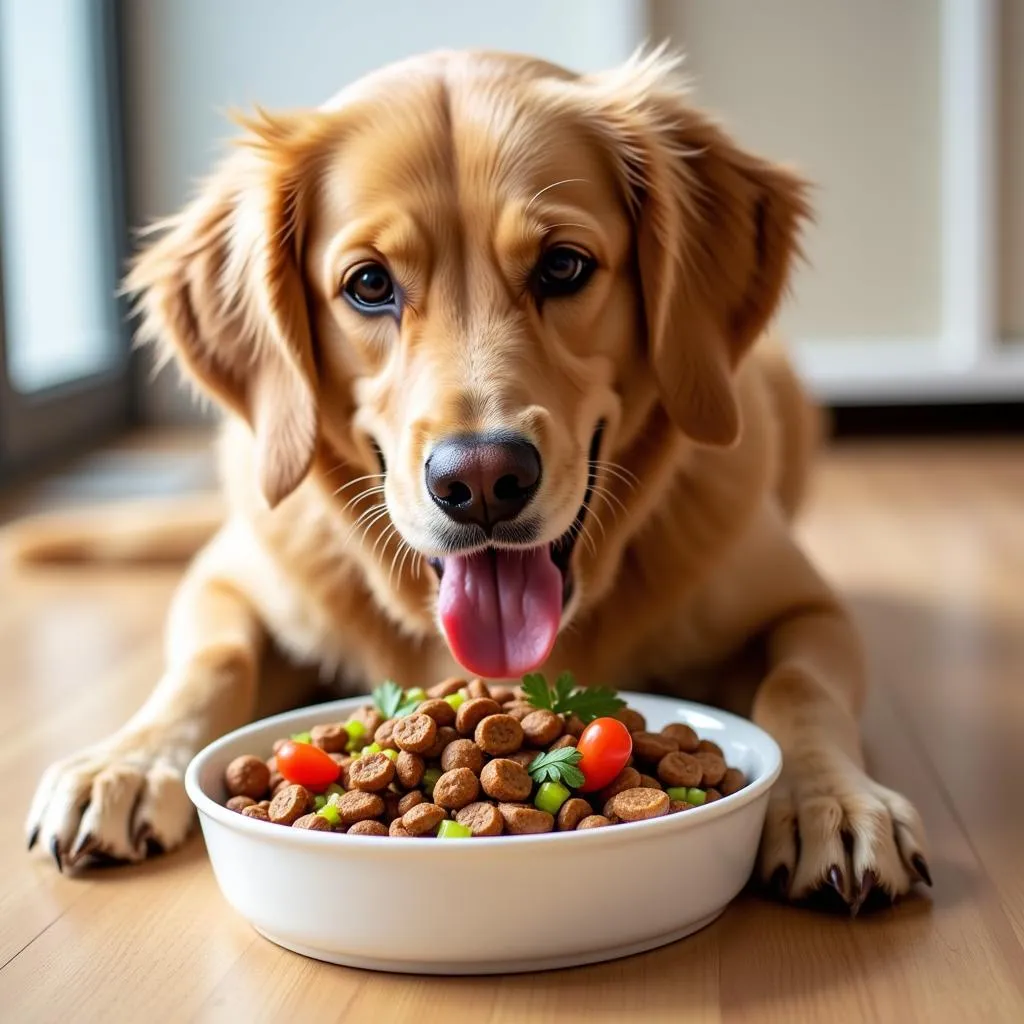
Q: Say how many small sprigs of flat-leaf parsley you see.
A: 3